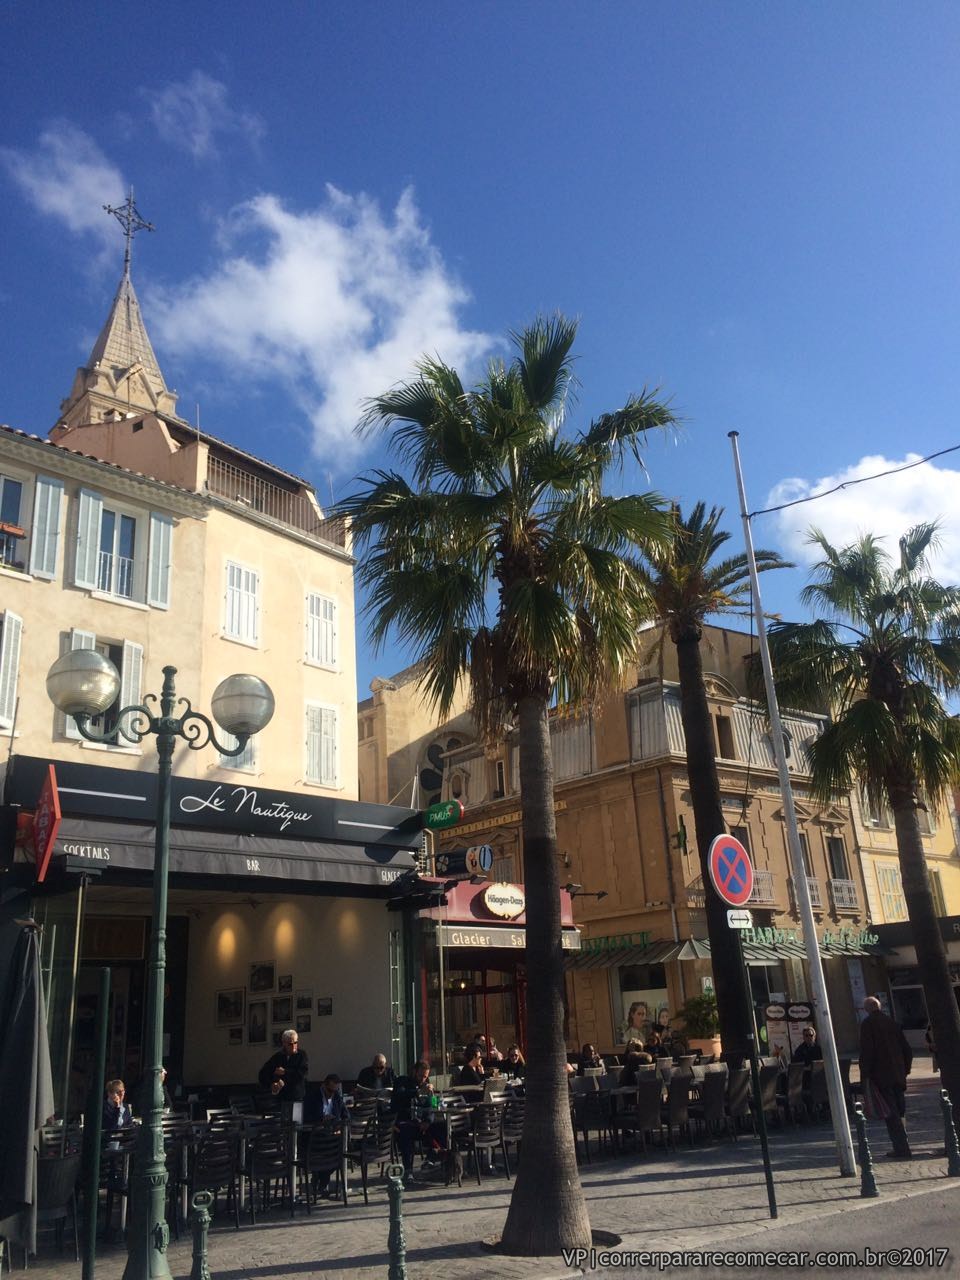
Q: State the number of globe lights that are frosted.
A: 2